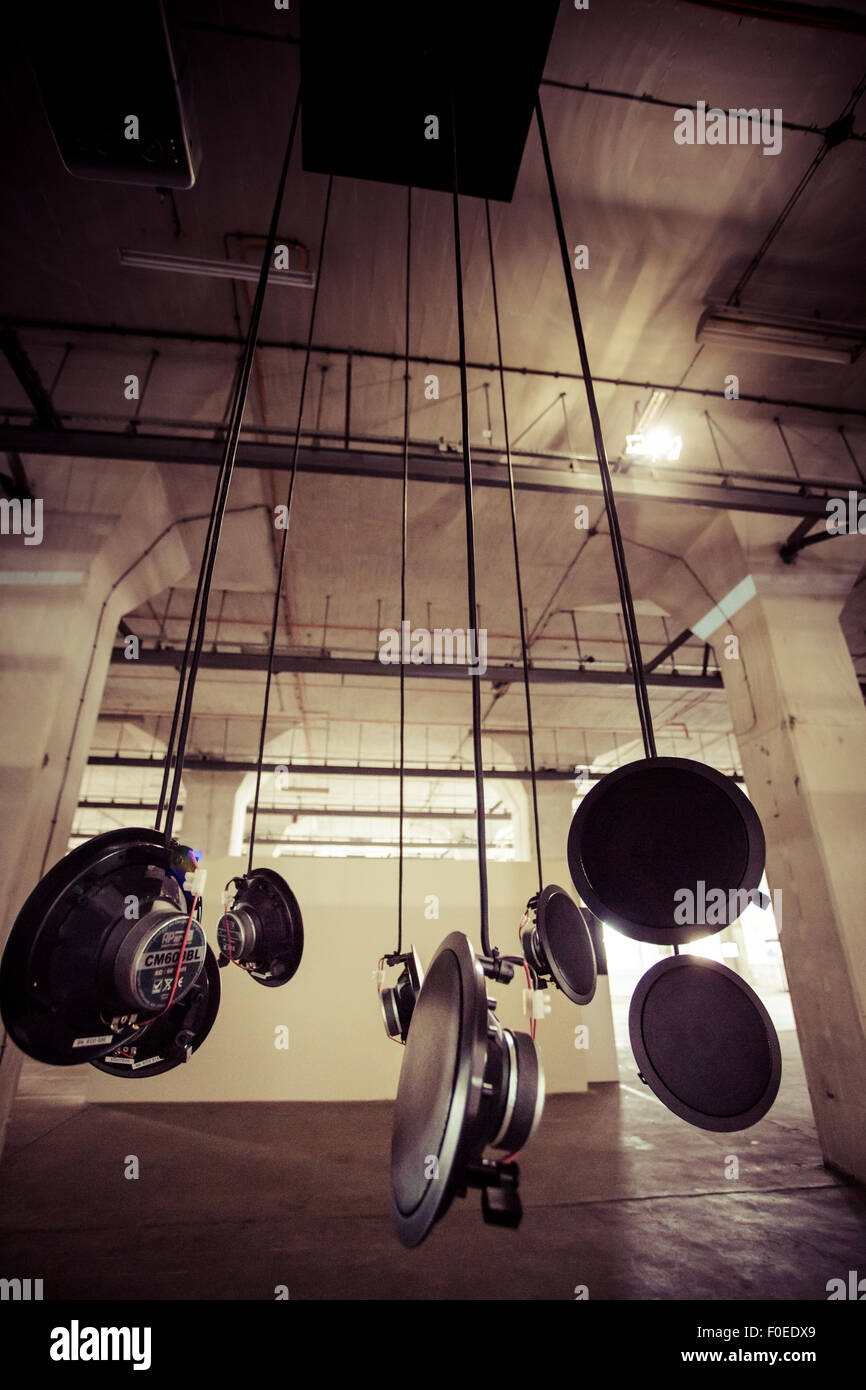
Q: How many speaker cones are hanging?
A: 8